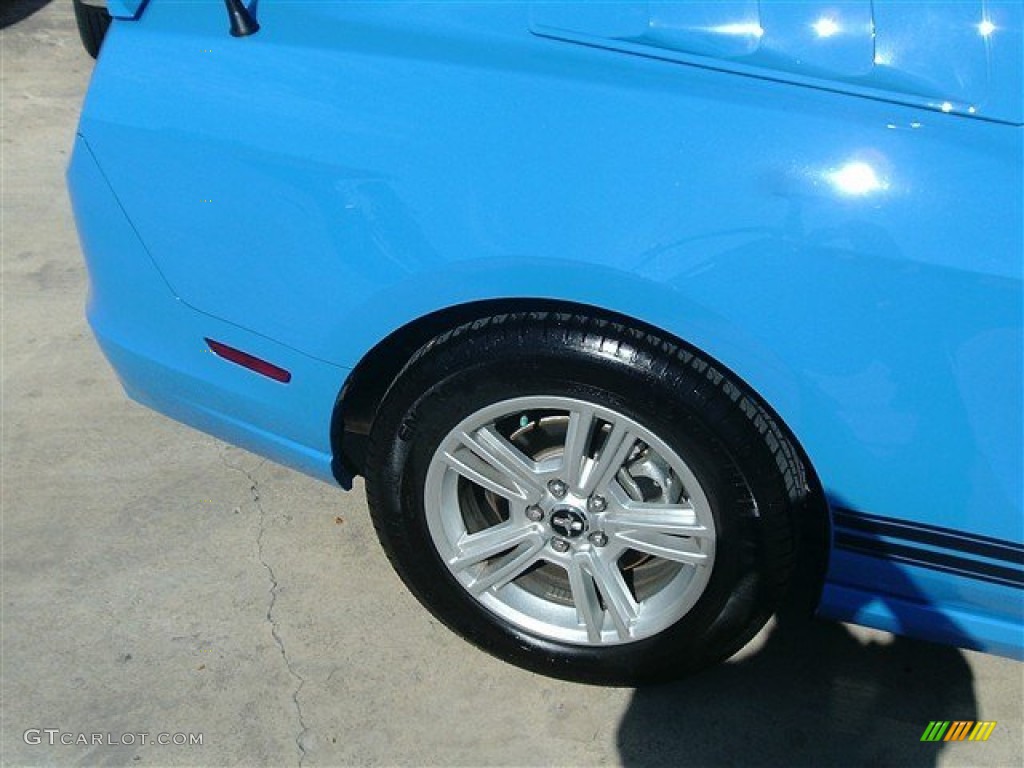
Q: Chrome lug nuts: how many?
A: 5